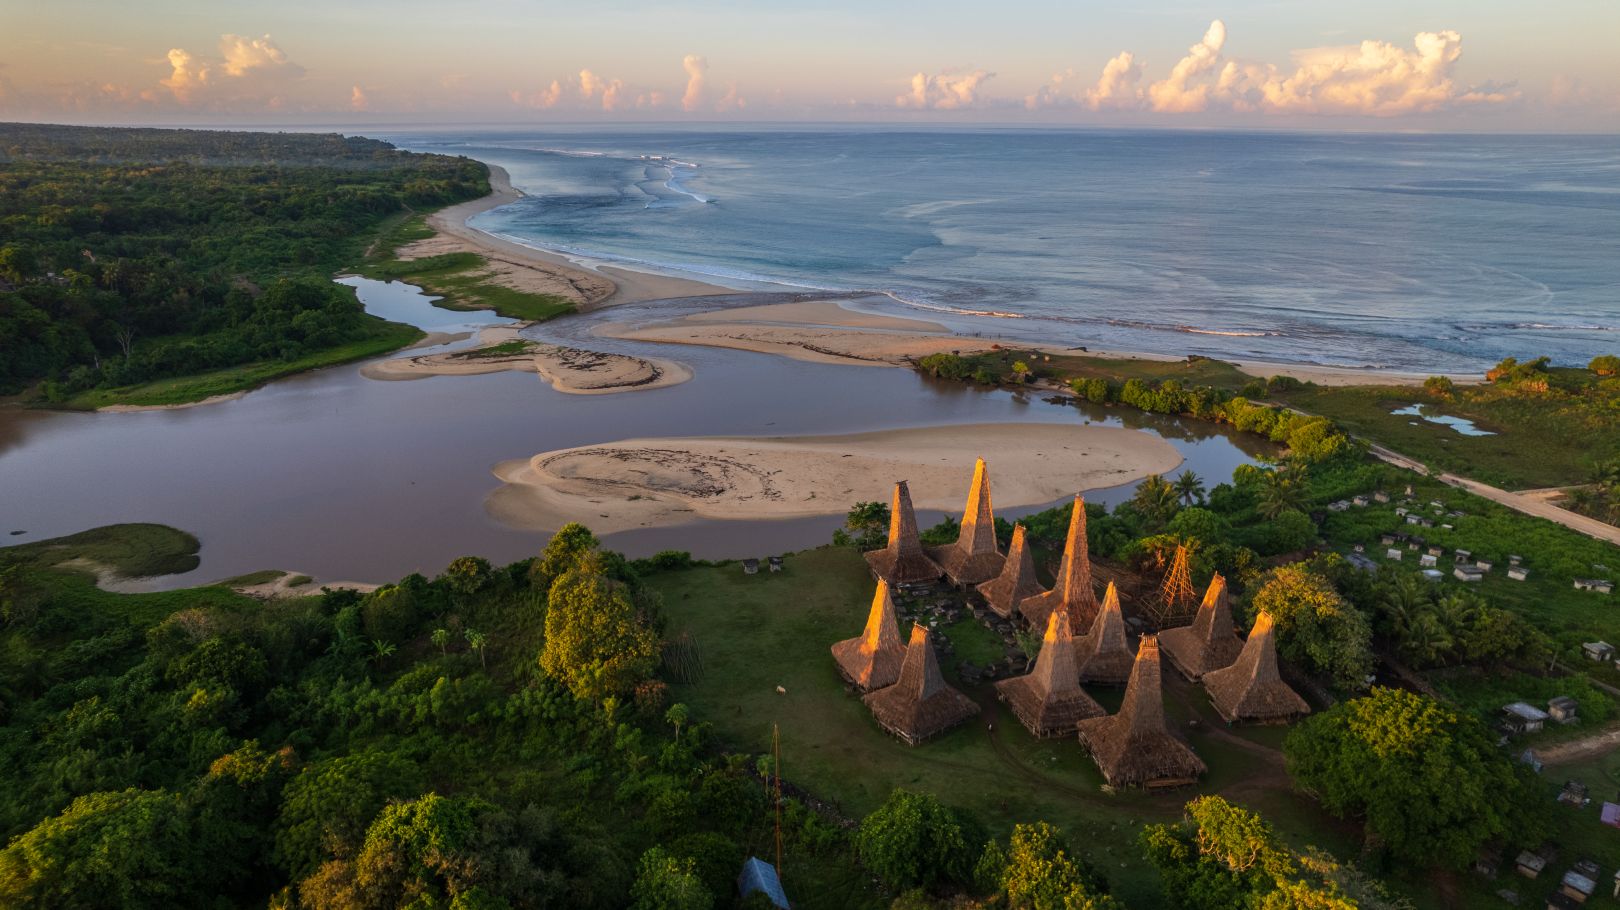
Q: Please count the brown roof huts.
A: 11